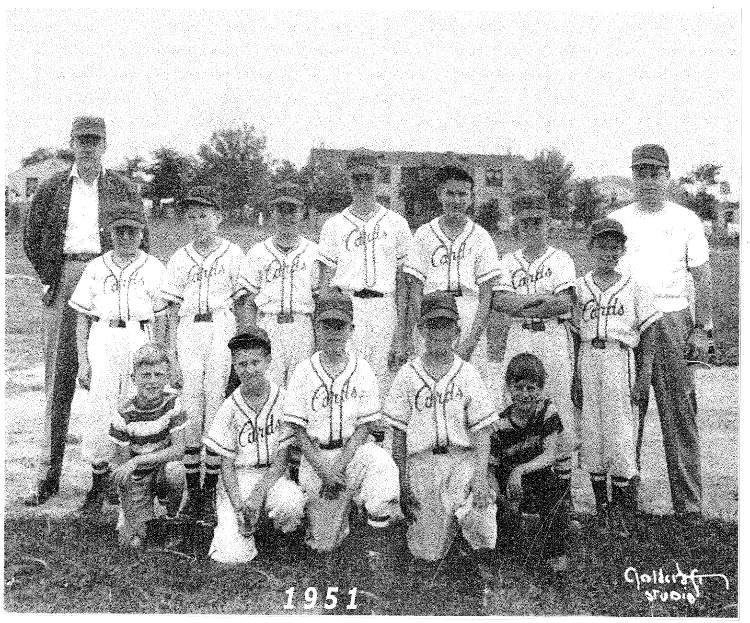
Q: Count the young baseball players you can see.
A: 10